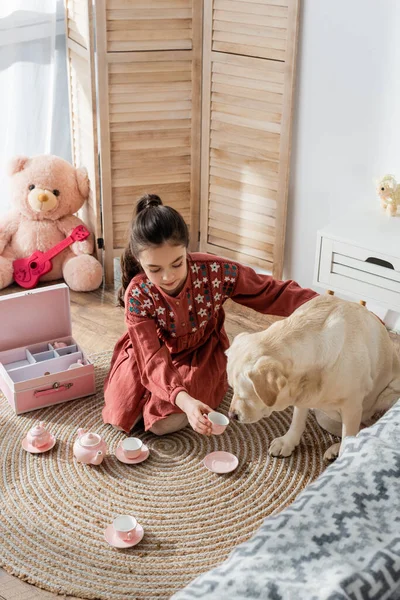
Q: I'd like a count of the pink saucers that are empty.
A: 1